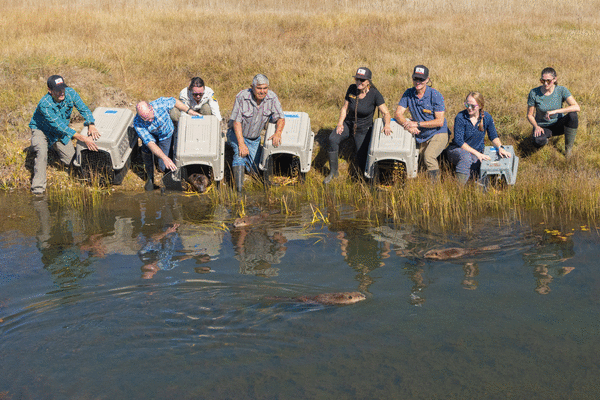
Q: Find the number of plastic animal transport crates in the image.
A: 5